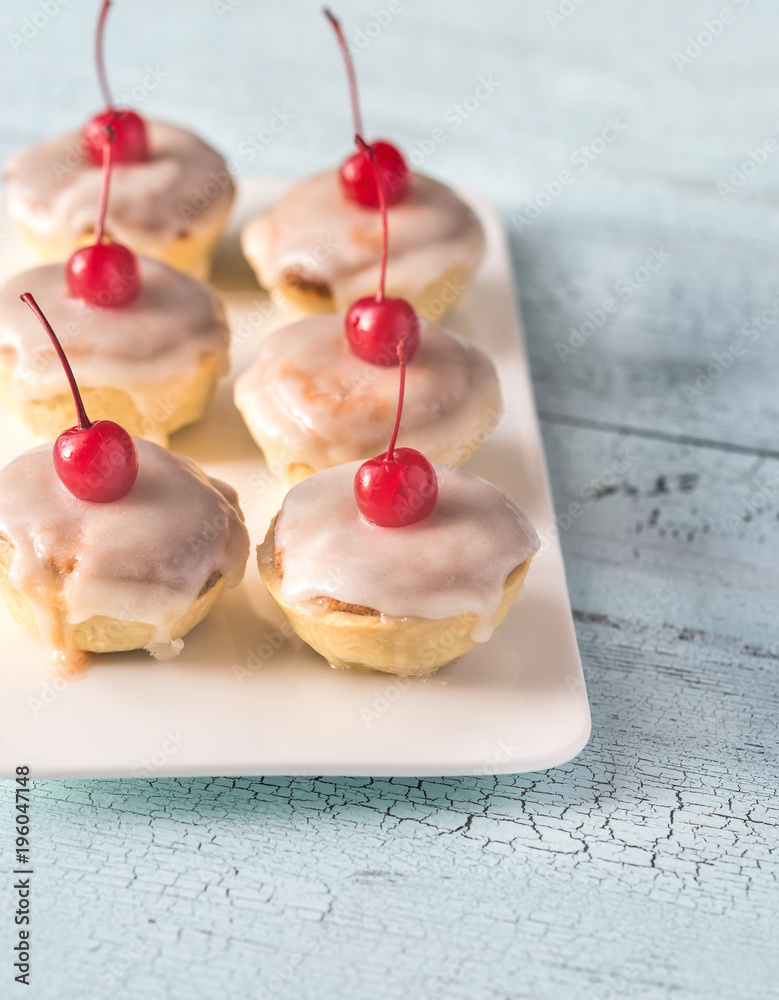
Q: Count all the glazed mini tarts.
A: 6